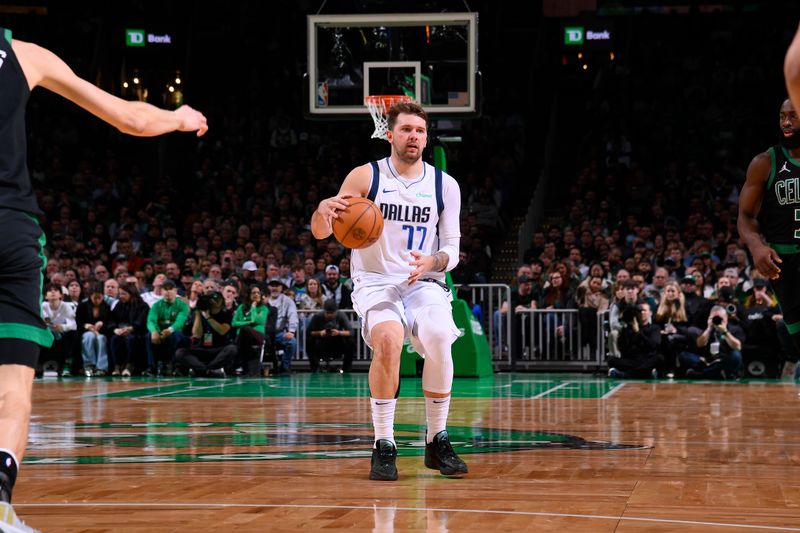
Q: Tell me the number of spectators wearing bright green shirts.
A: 2